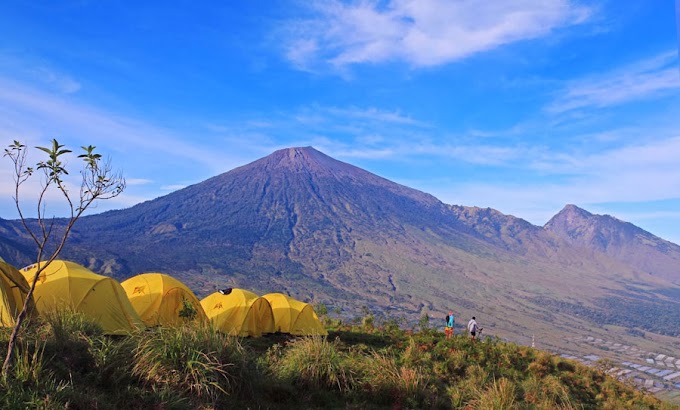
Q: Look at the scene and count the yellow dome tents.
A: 5